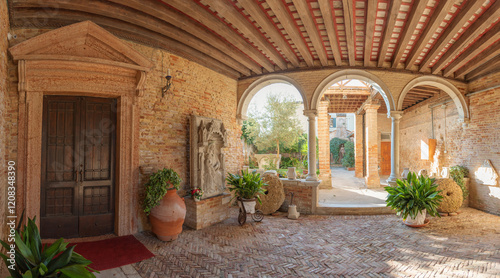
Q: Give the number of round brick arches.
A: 3